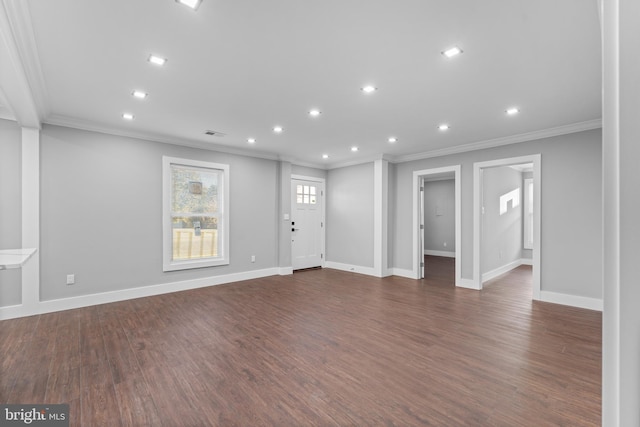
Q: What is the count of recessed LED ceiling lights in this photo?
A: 14